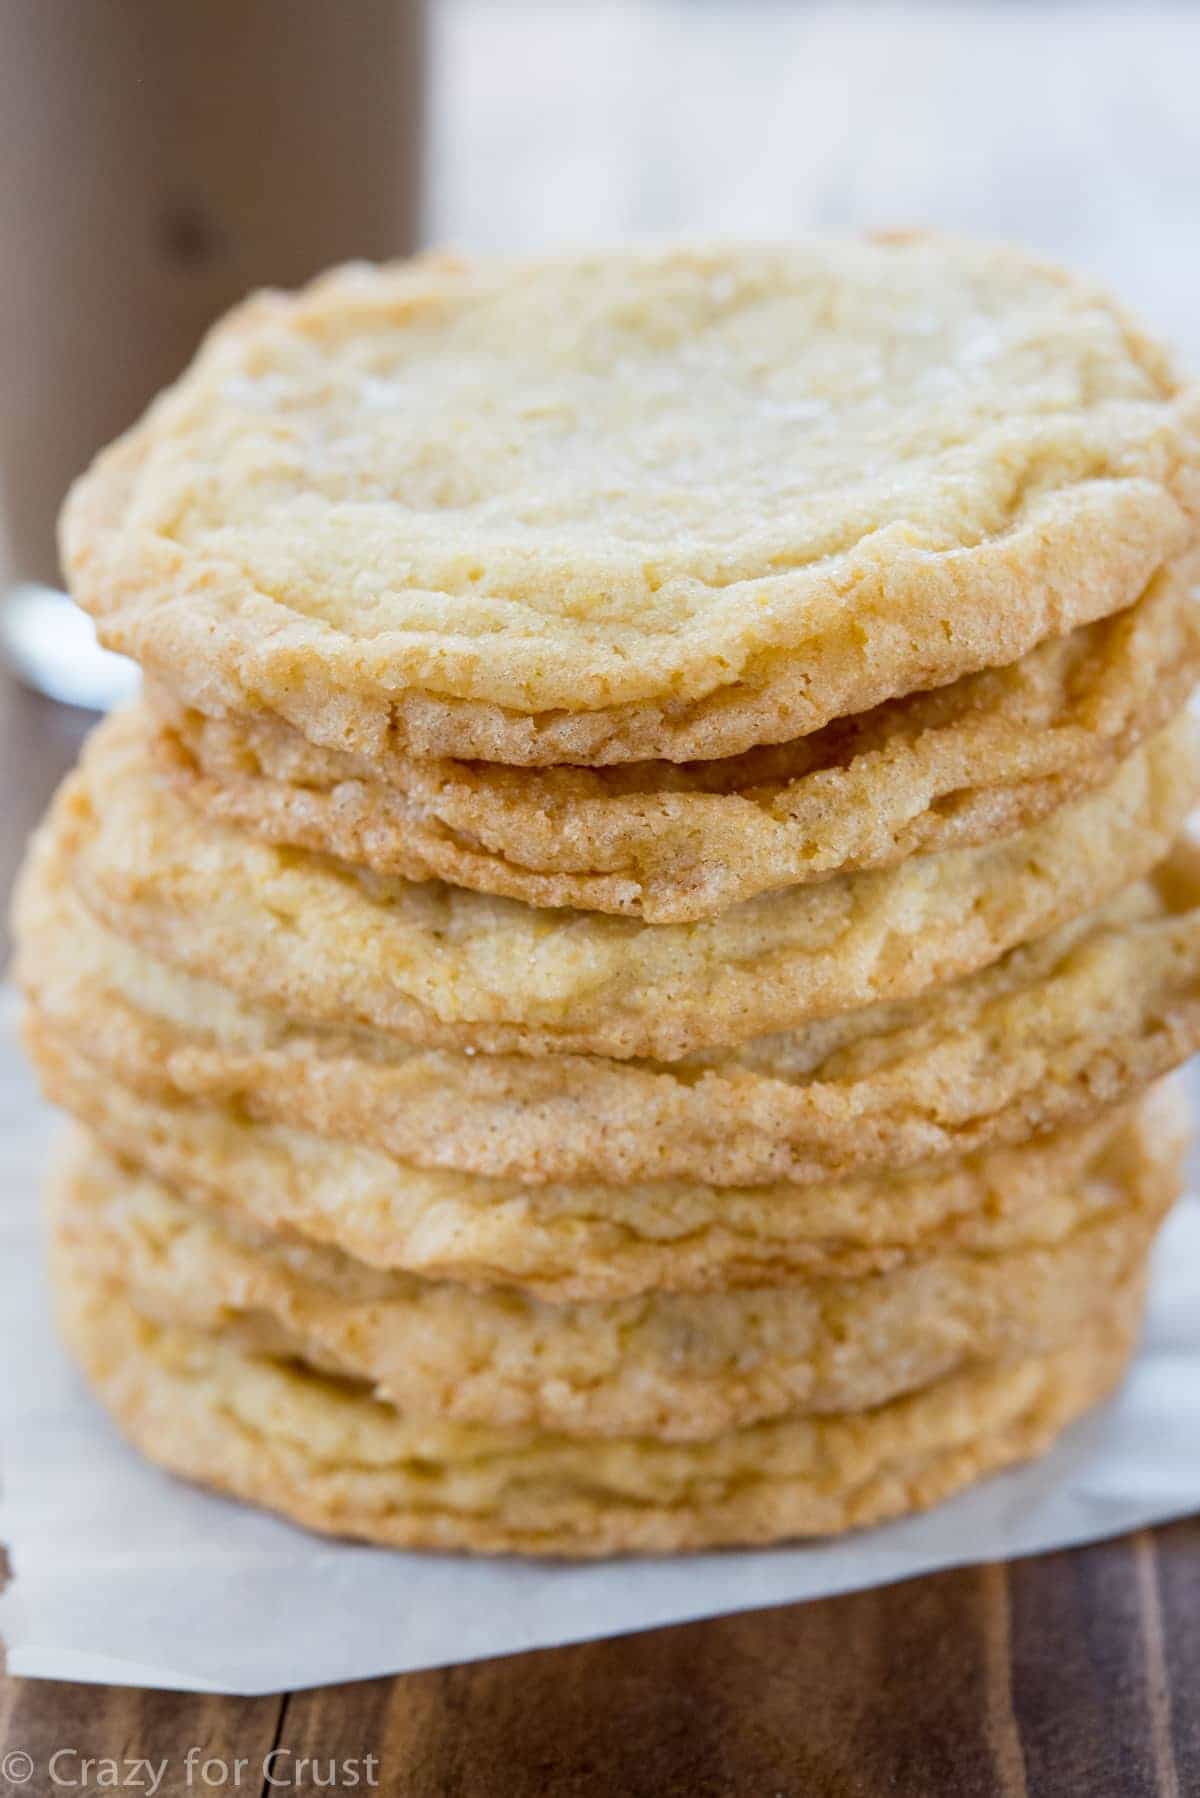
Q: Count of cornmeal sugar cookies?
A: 7